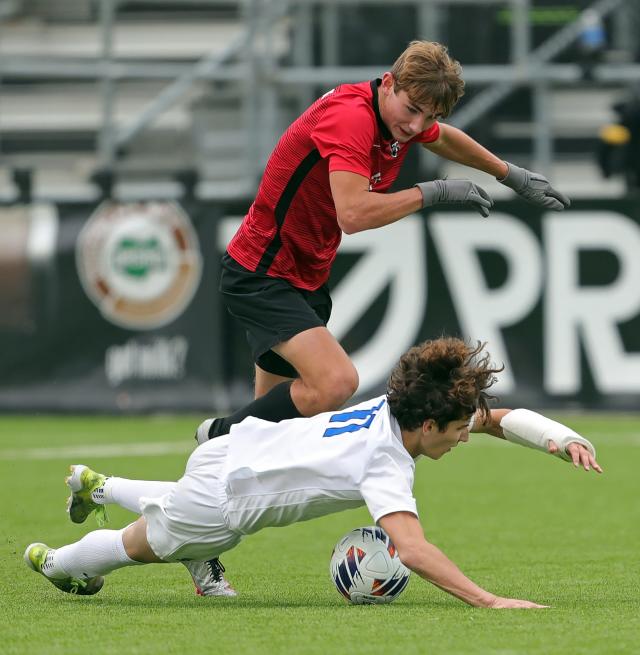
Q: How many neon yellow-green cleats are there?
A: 2